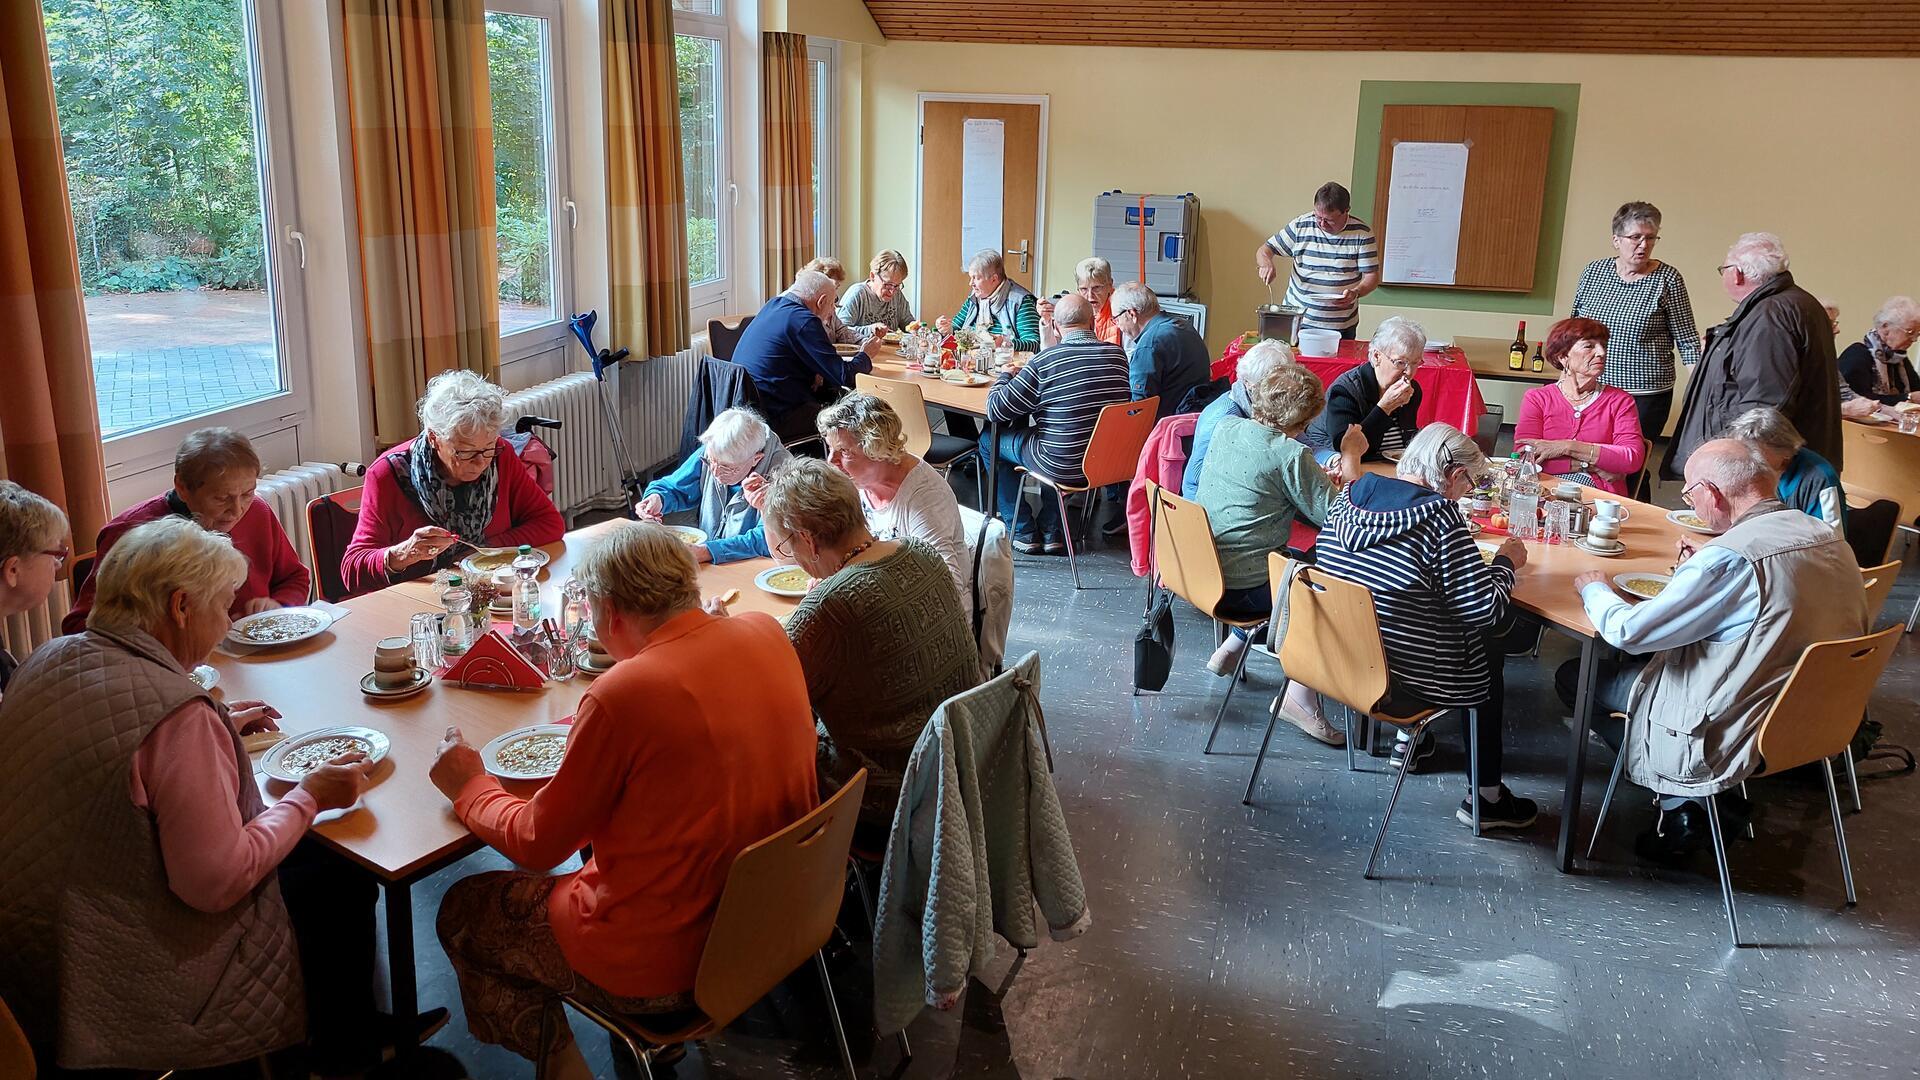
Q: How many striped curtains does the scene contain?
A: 4